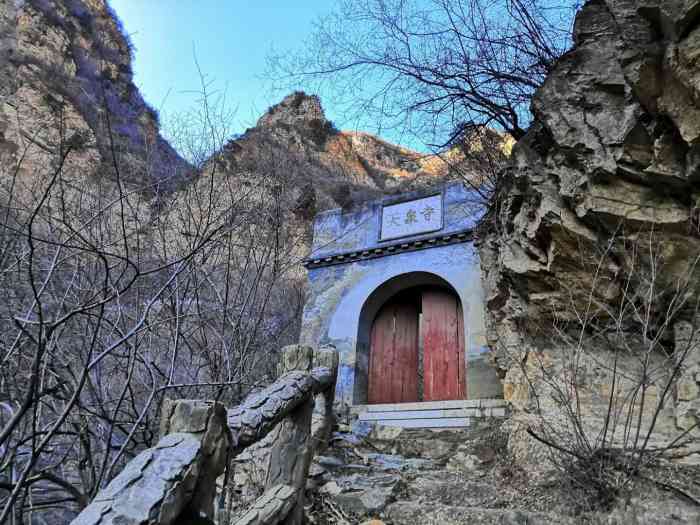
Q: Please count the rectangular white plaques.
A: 1